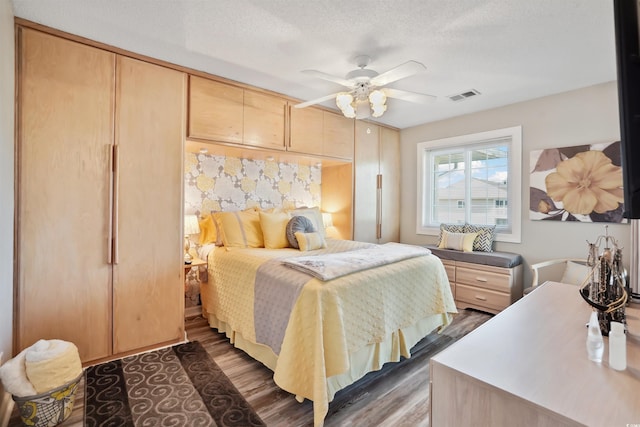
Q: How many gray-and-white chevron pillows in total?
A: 2